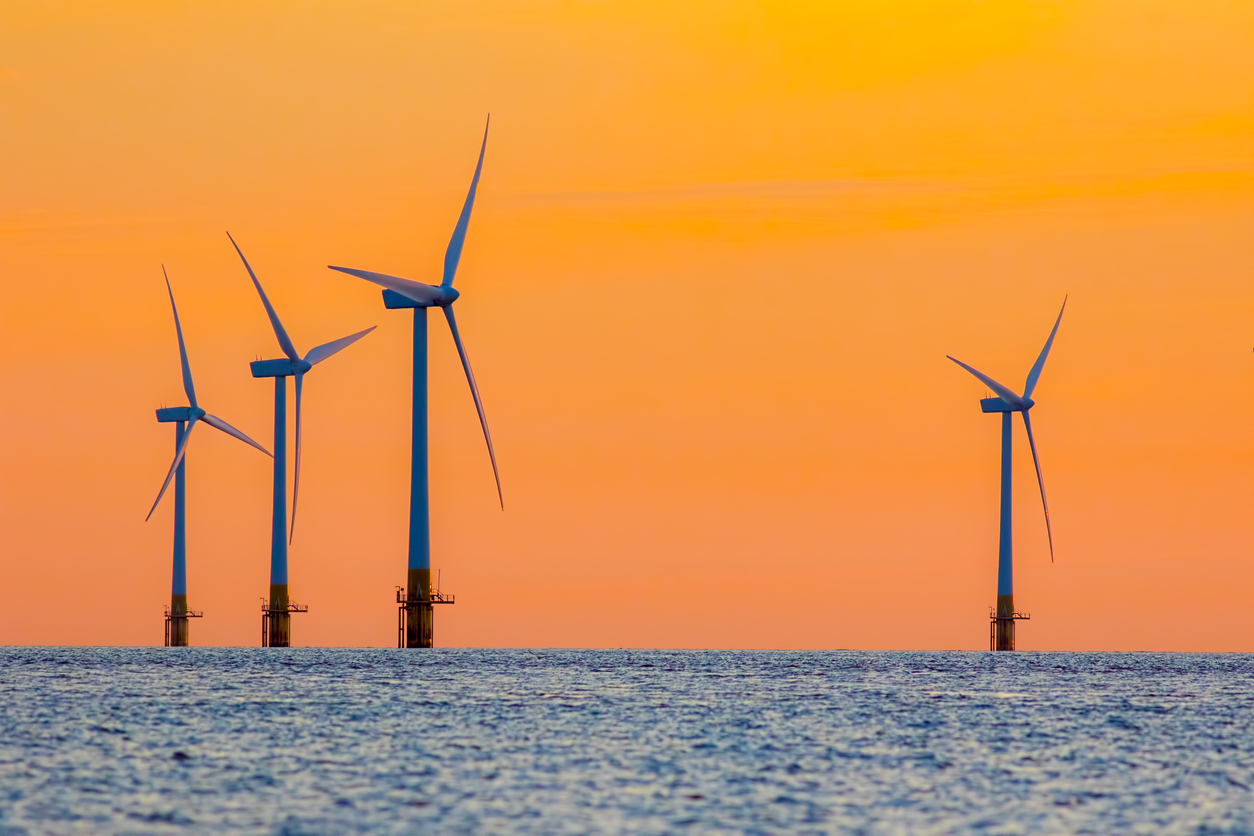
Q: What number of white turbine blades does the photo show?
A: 12